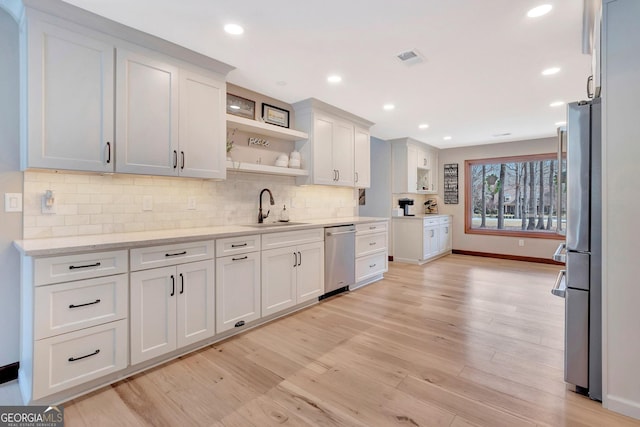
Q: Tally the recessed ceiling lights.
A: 9